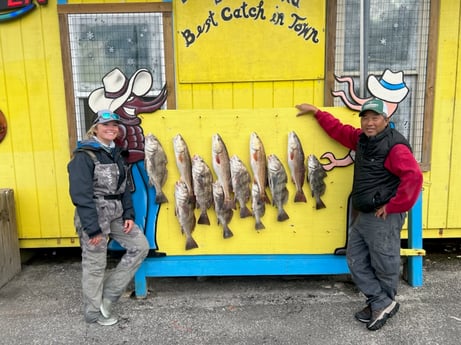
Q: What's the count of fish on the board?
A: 12